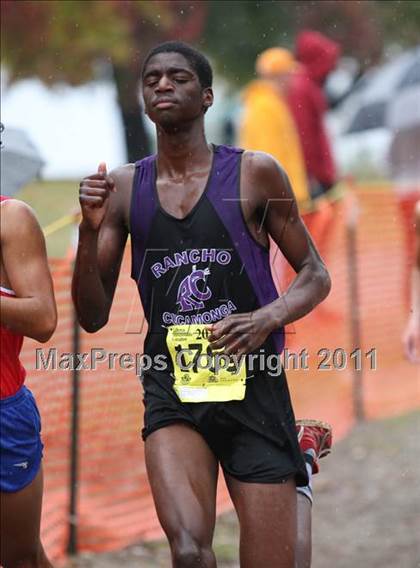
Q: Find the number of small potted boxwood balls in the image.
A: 0